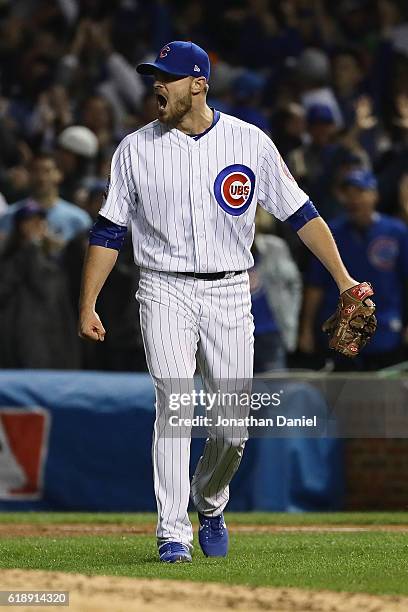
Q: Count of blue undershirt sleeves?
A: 2